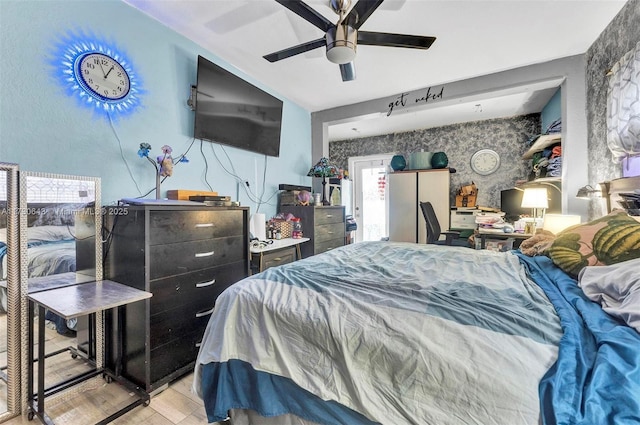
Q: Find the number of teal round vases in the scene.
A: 2